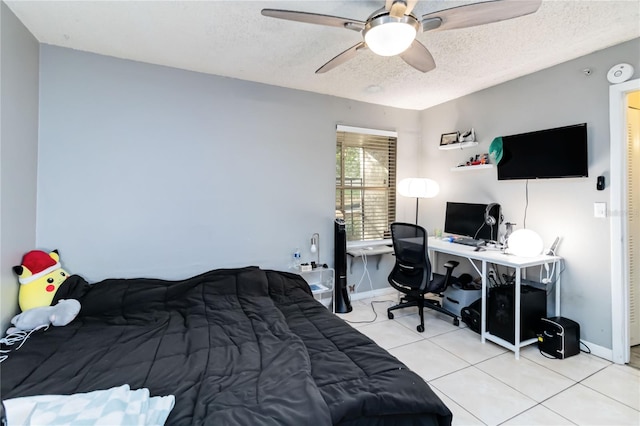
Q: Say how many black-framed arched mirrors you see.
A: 0